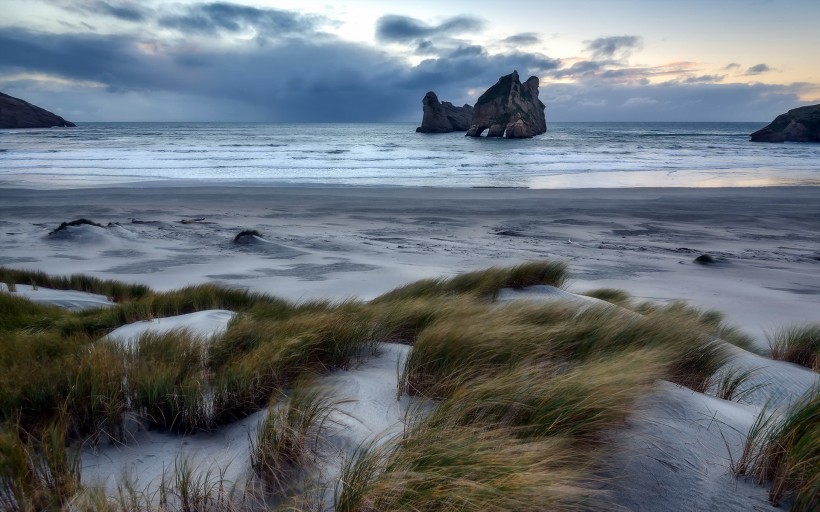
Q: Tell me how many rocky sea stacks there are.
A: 2